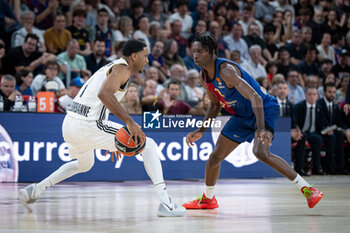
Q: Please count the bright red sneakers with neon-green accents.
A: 2